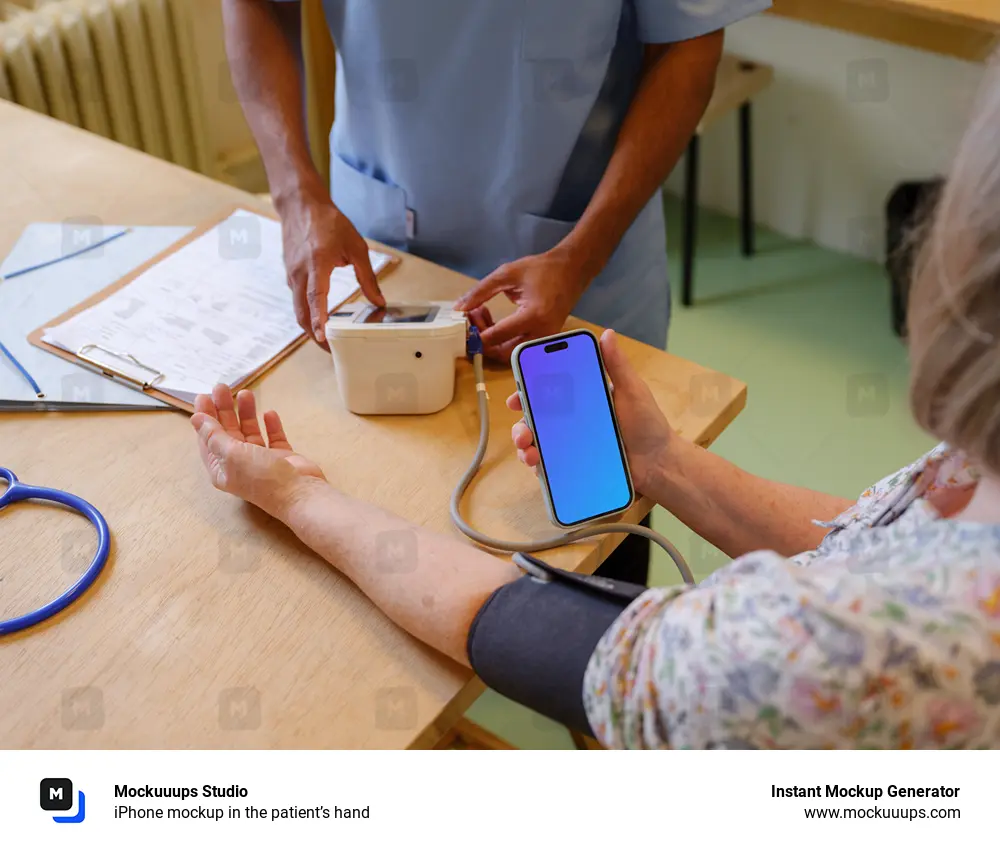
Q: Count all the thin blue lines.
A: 2